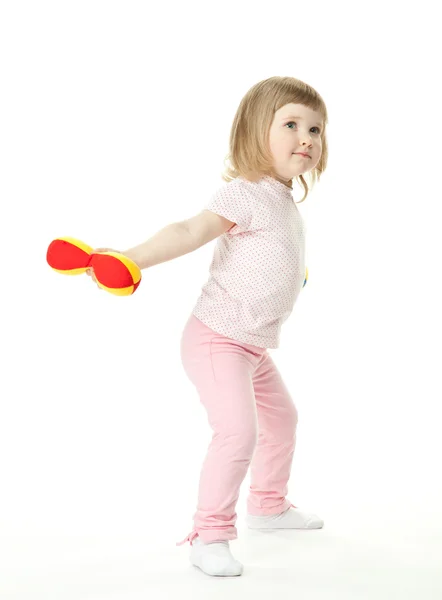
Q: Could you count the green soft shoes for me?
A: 0